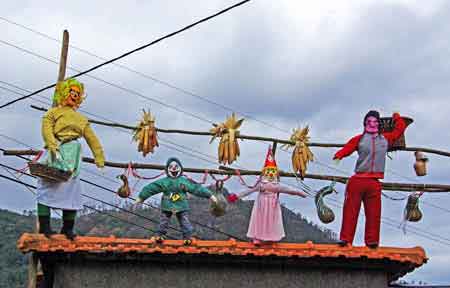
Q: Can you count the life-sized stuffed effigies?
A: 4